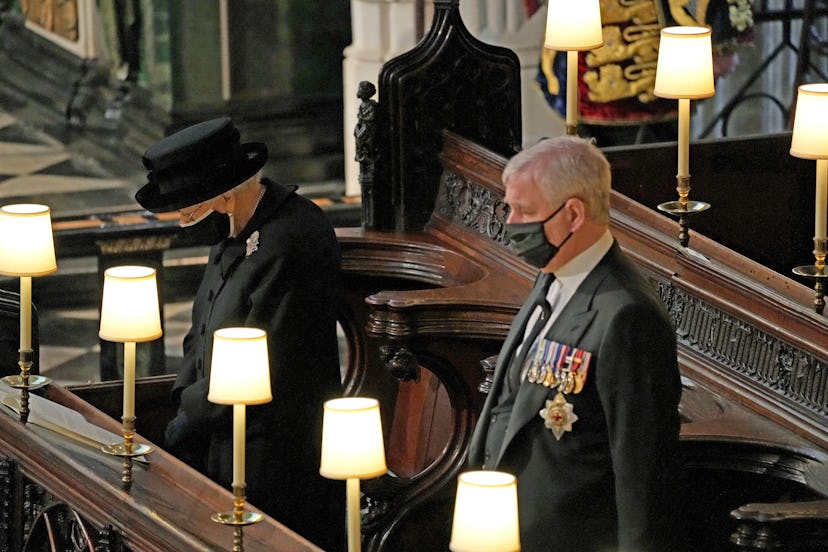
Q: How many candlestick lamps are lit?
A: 8